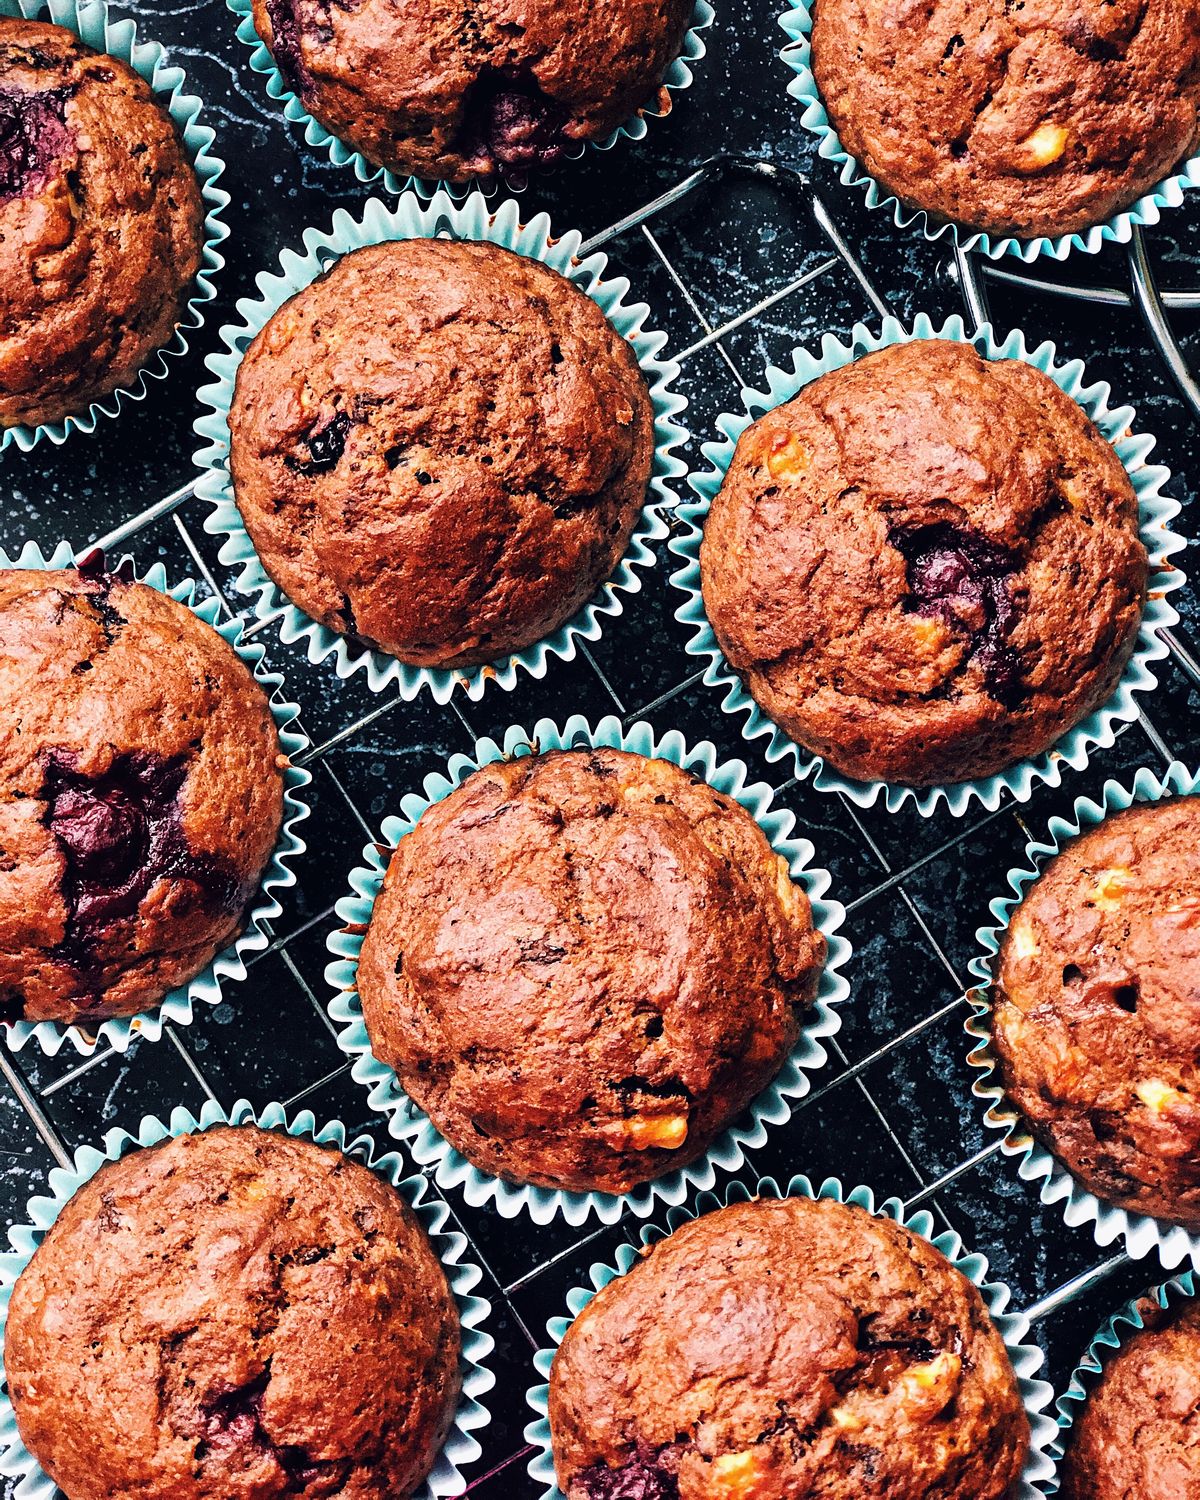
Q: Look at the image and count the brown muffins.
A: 11